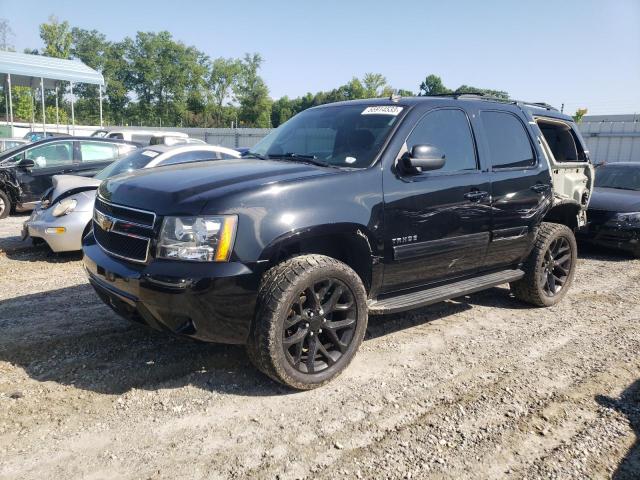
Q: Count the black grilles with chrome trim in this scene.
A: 1